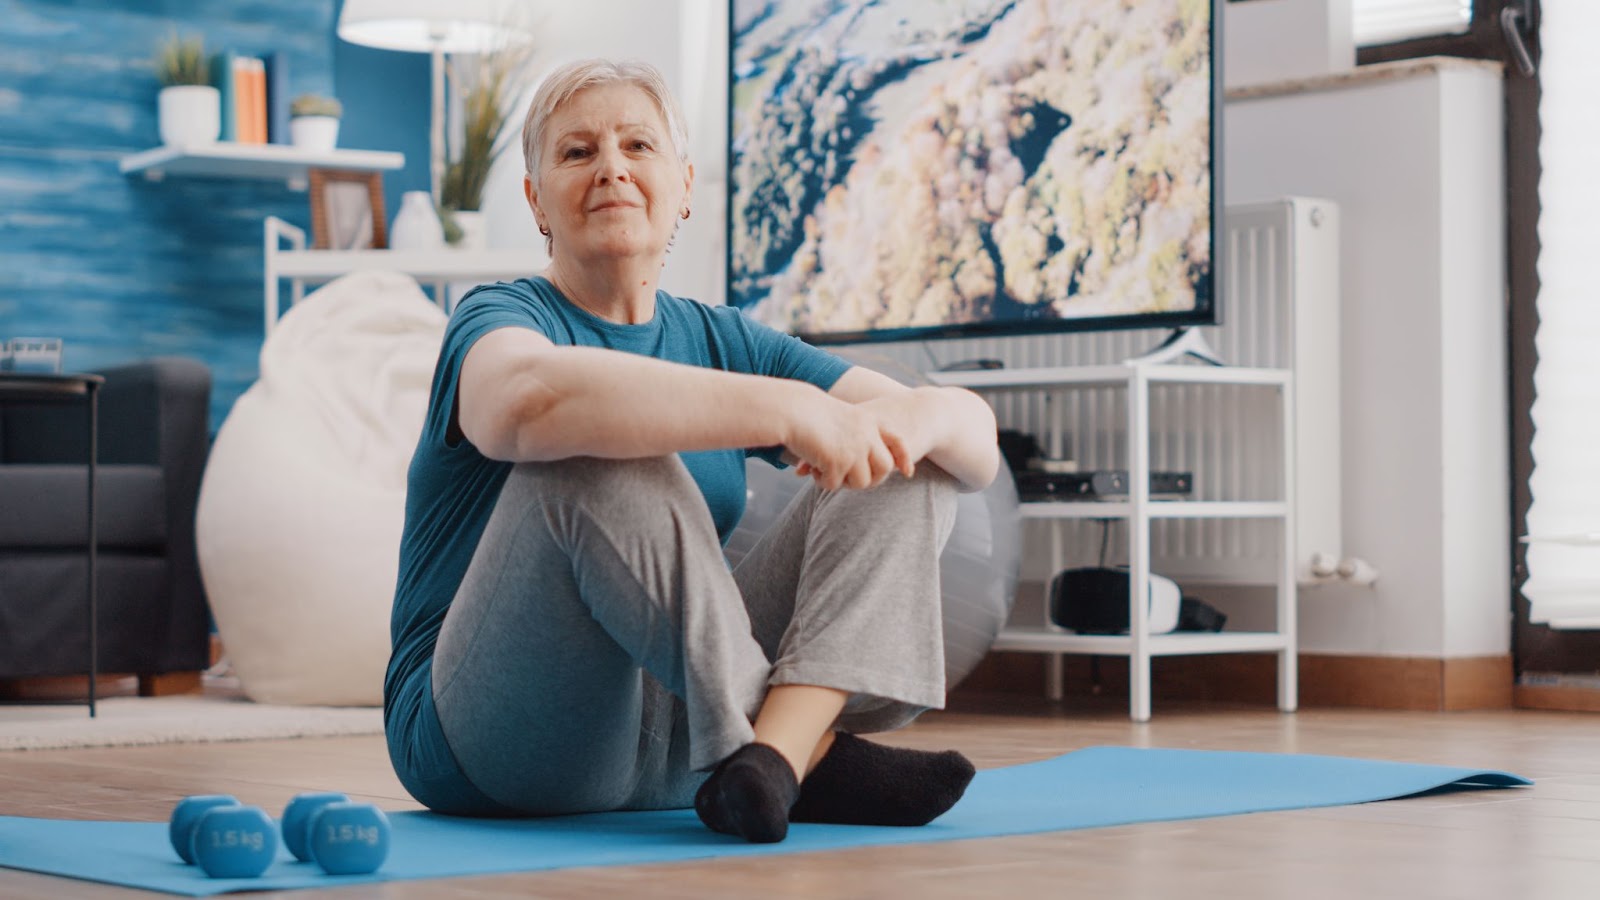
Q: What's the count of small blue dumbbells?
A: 2